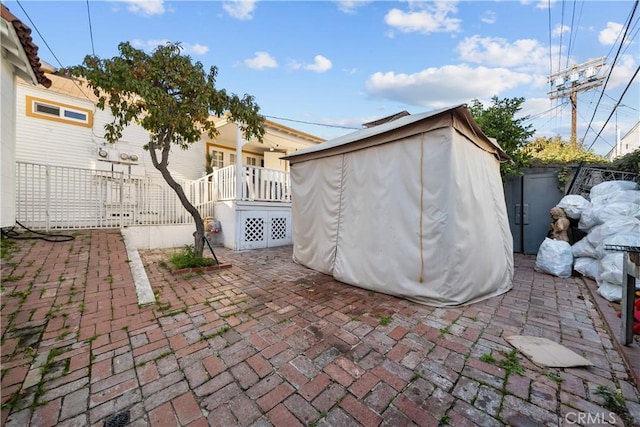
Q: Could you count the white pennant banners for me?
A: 0